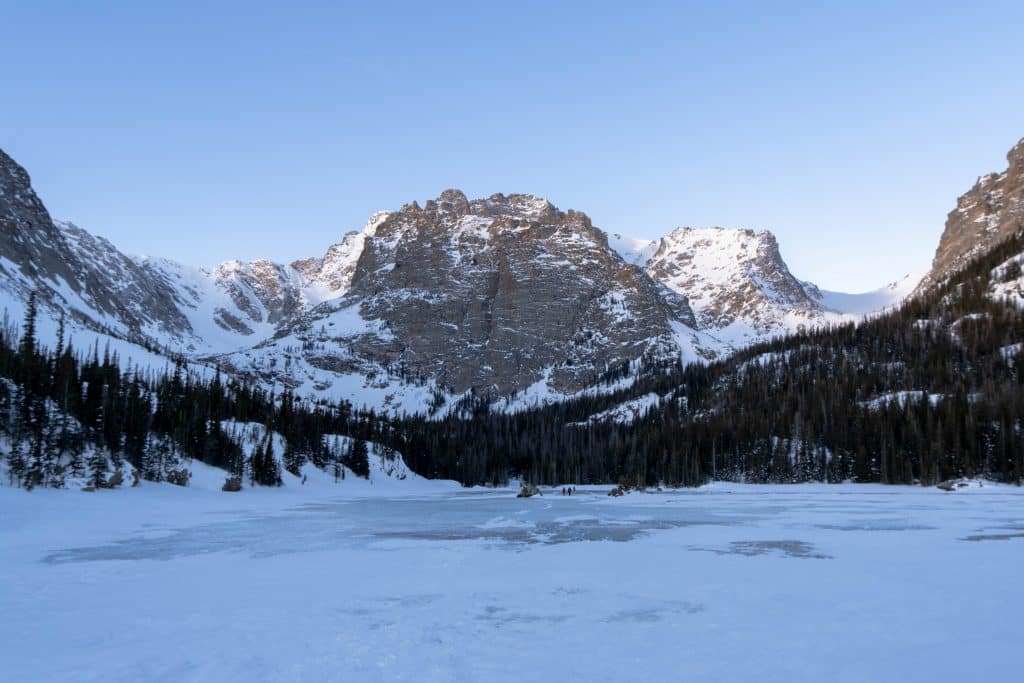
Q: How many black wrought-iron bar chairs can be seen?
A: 0